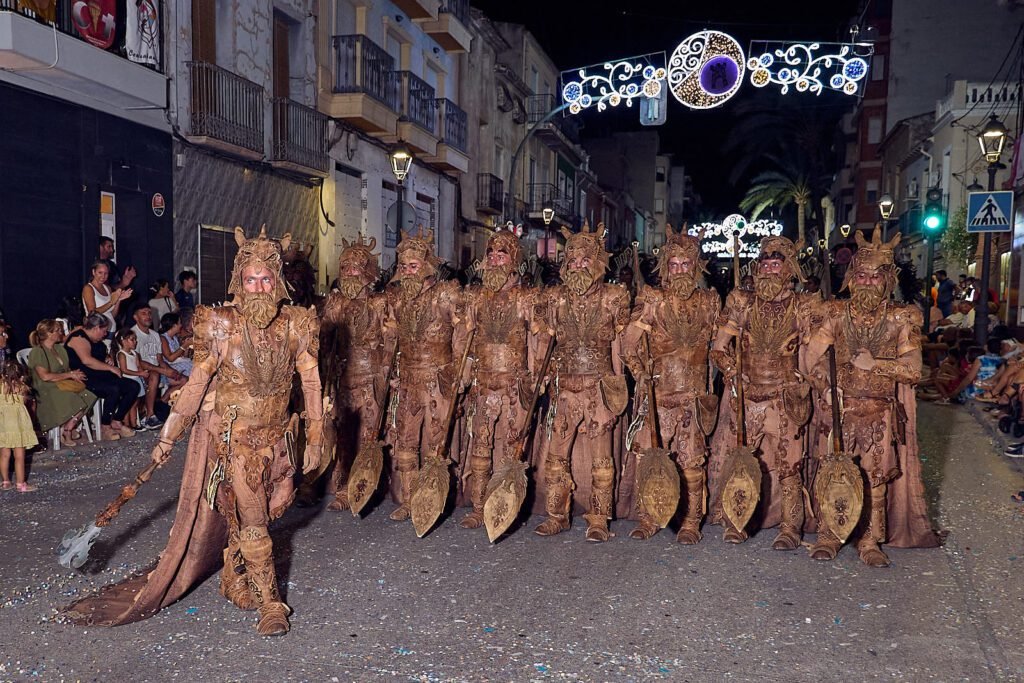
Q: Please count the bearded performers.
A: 8